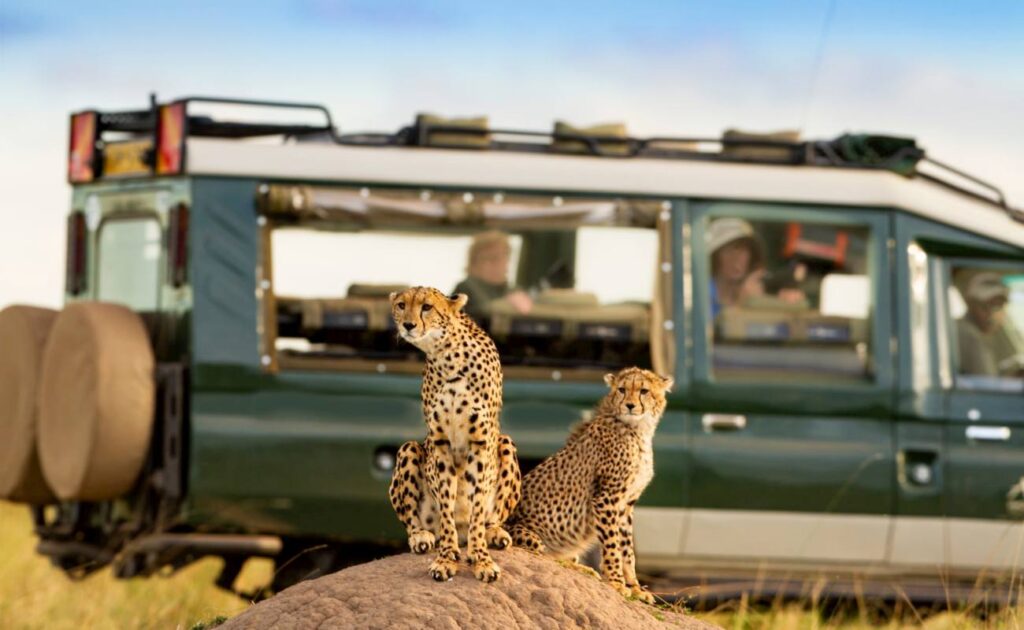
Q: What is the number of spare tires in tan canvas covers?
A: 2